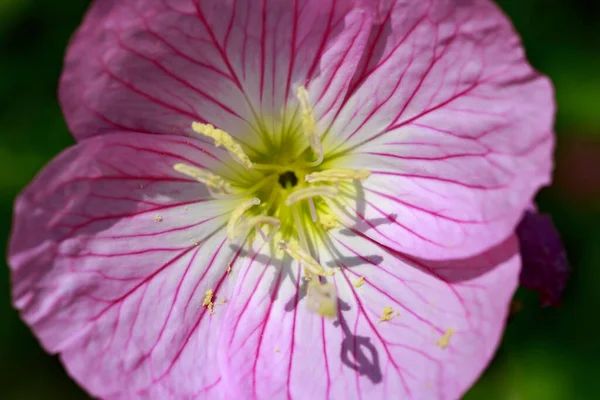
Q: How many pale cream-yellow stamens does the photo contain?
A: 8